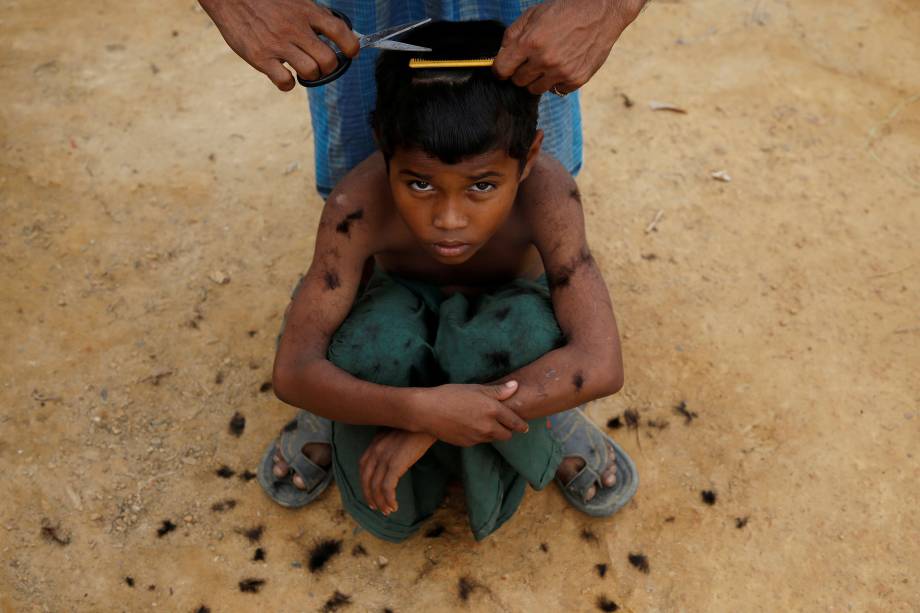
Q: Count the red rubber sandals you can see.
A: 0